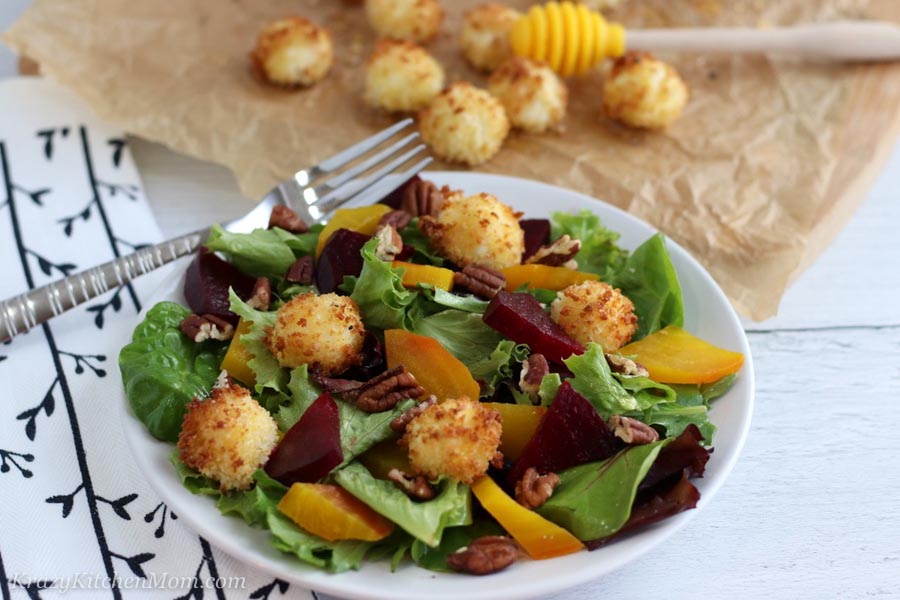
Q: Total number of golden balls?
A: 12